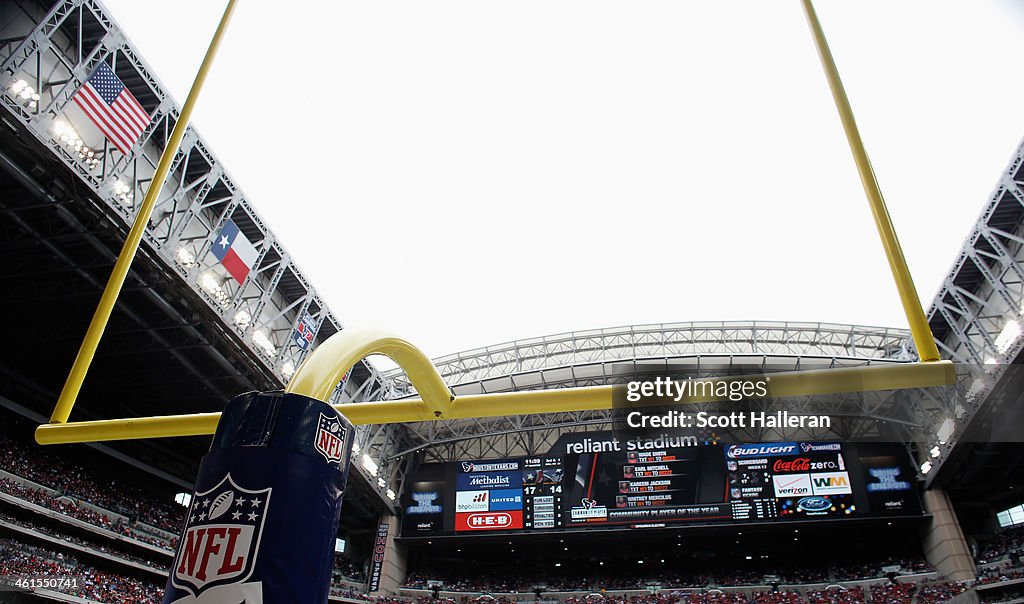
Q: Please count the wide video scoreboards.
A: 1